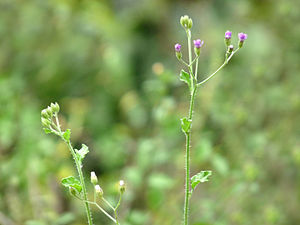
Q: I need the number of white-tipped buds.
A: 3